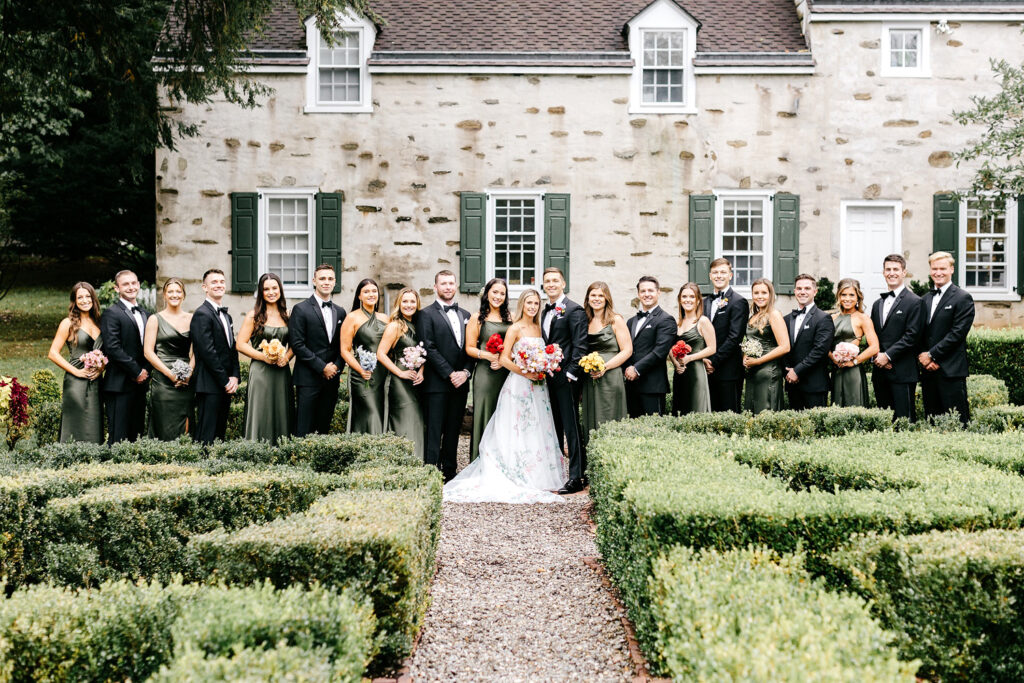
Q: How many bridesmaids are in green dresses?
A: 10